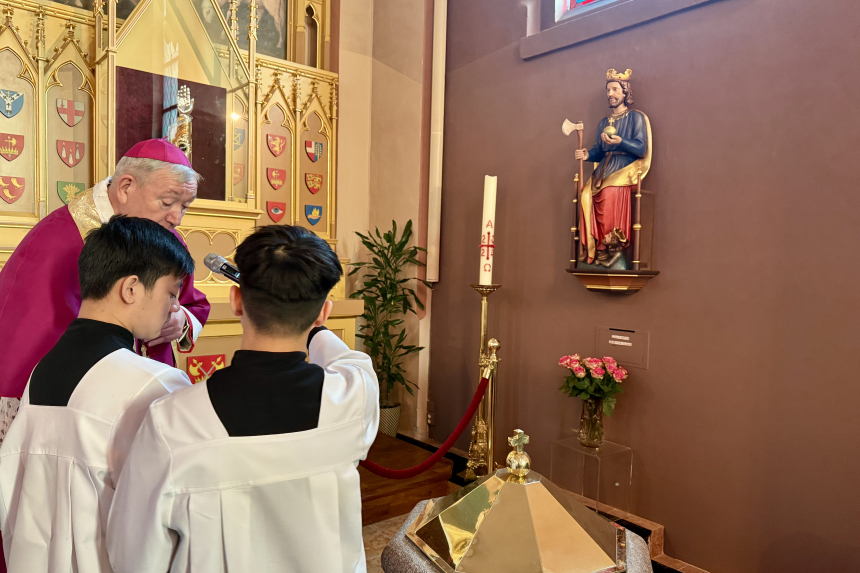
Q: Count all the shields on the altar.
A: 15